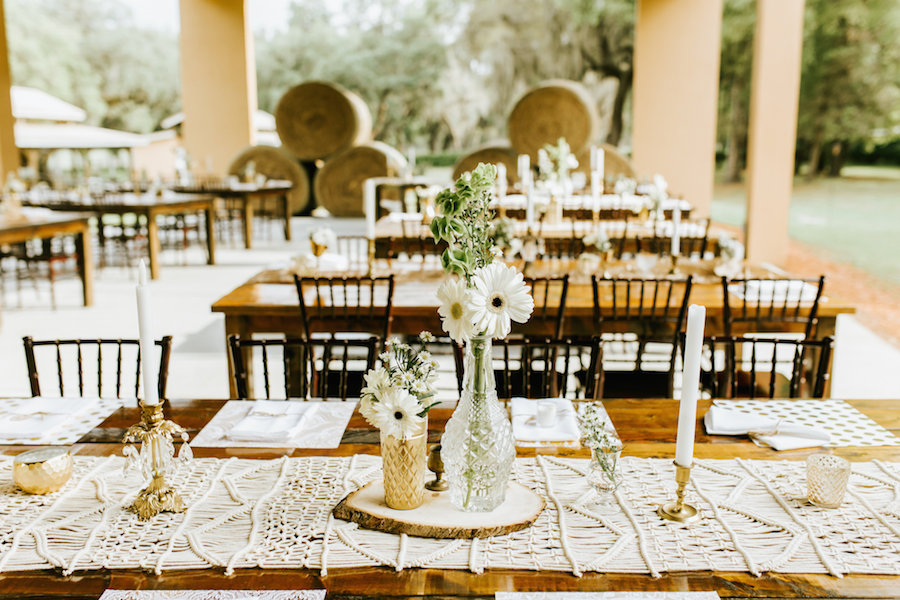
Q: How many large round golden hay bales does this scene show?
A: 6